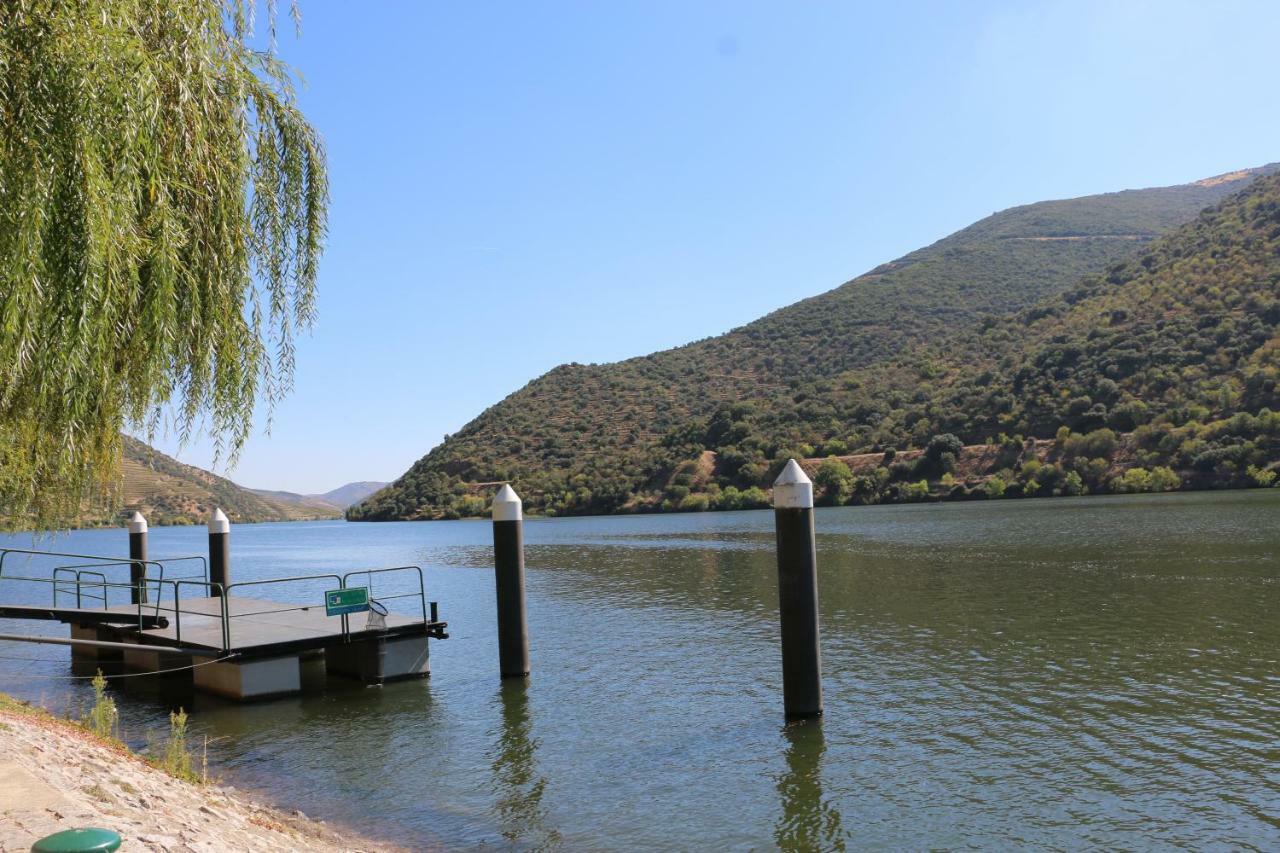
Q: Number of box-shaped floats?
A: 4